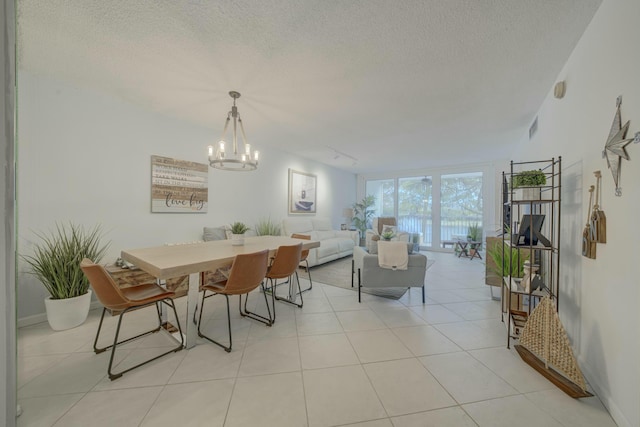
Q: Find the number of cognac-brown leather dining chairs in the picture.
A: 4